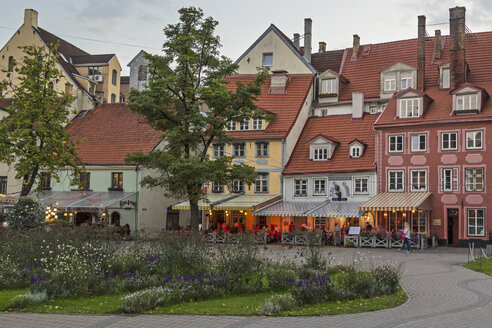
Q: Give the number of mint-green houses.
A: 1